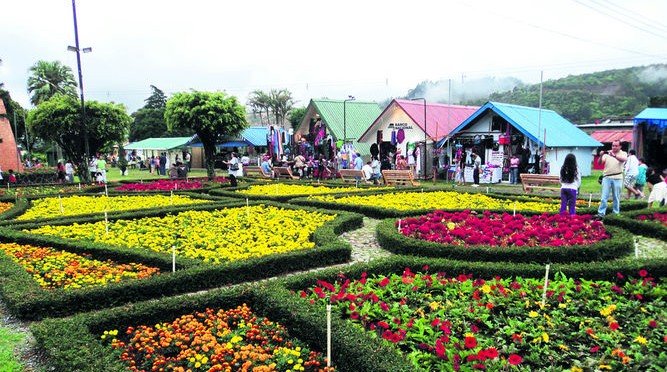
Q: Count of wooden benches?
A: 5